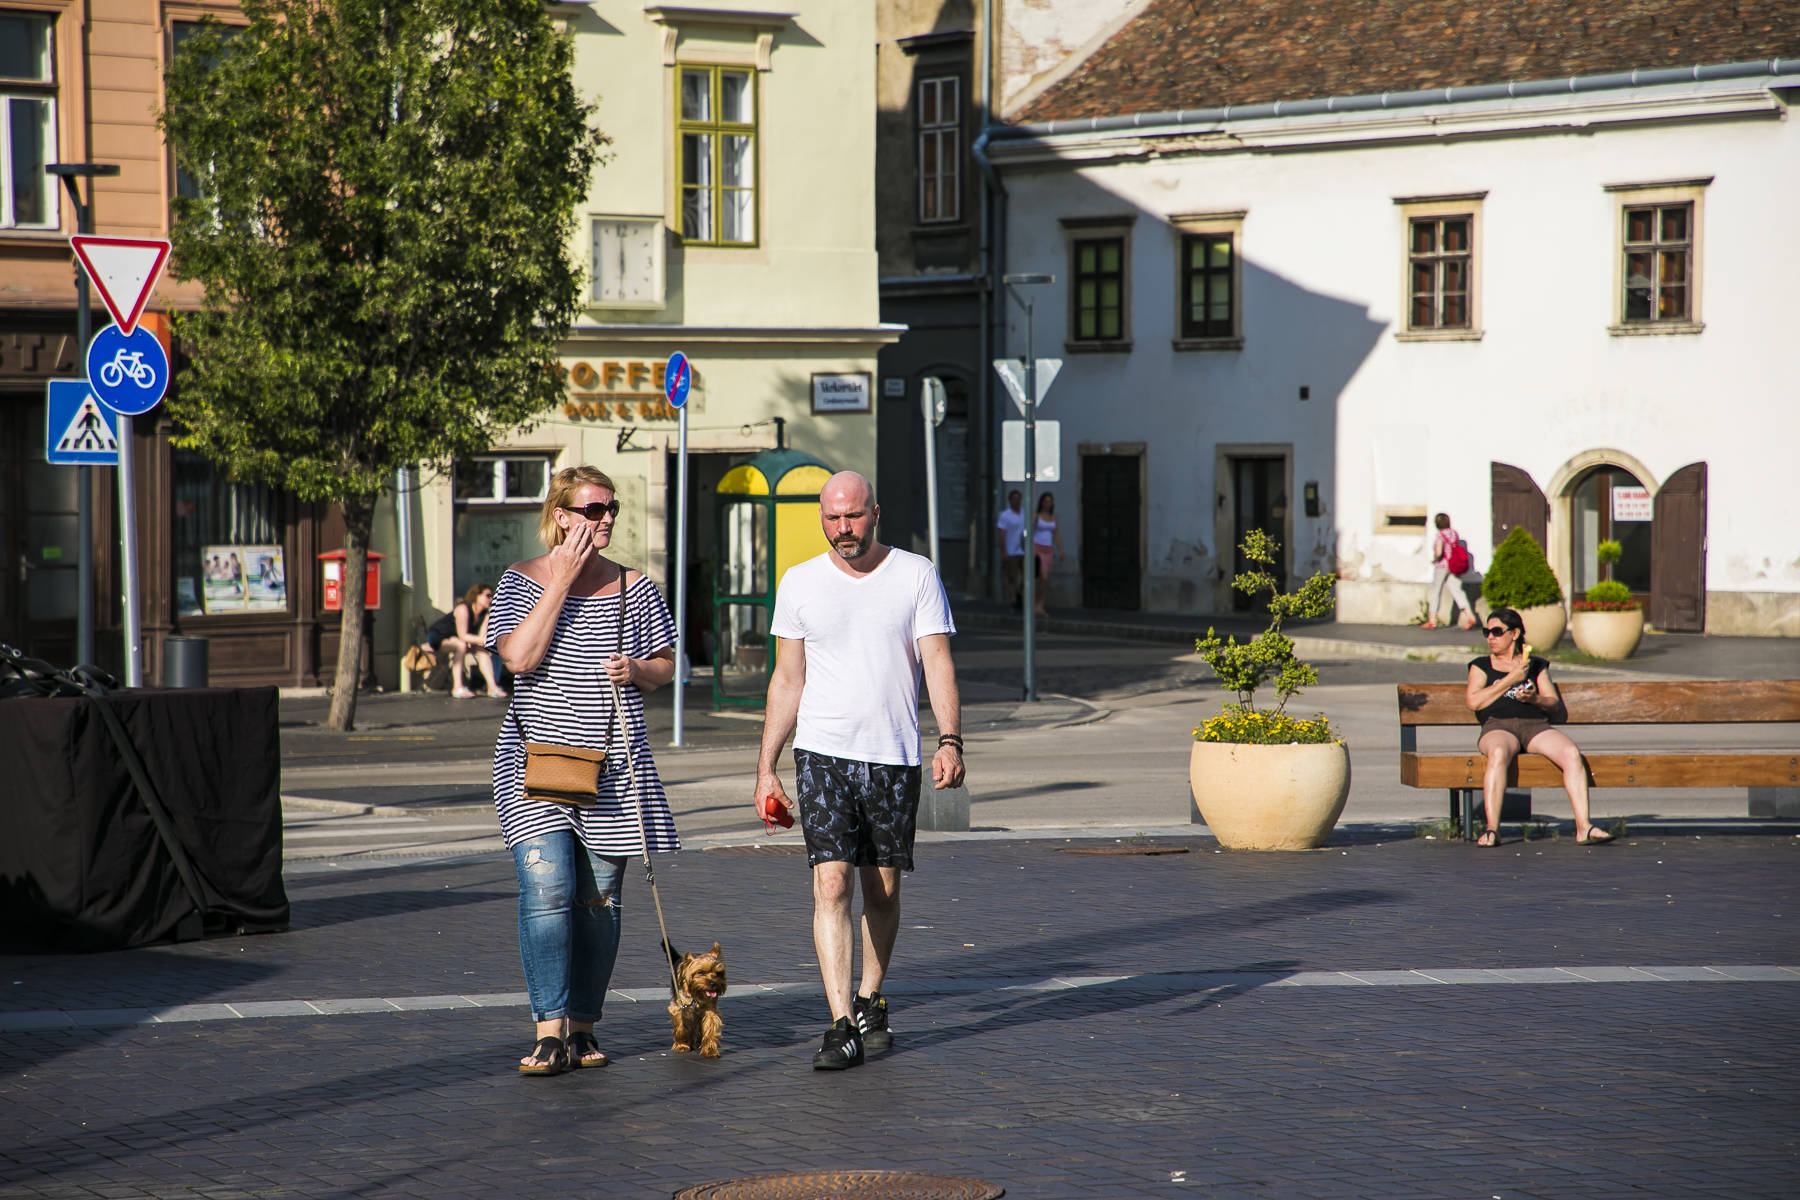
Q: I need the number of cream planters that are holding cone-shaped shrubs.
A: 1